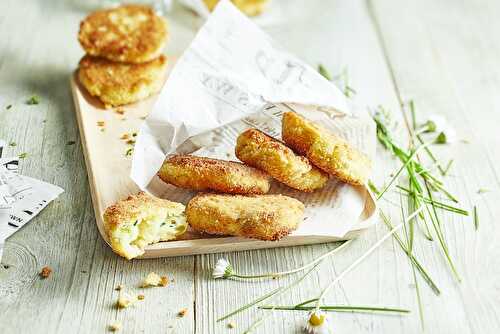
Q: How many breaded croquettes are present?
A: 7